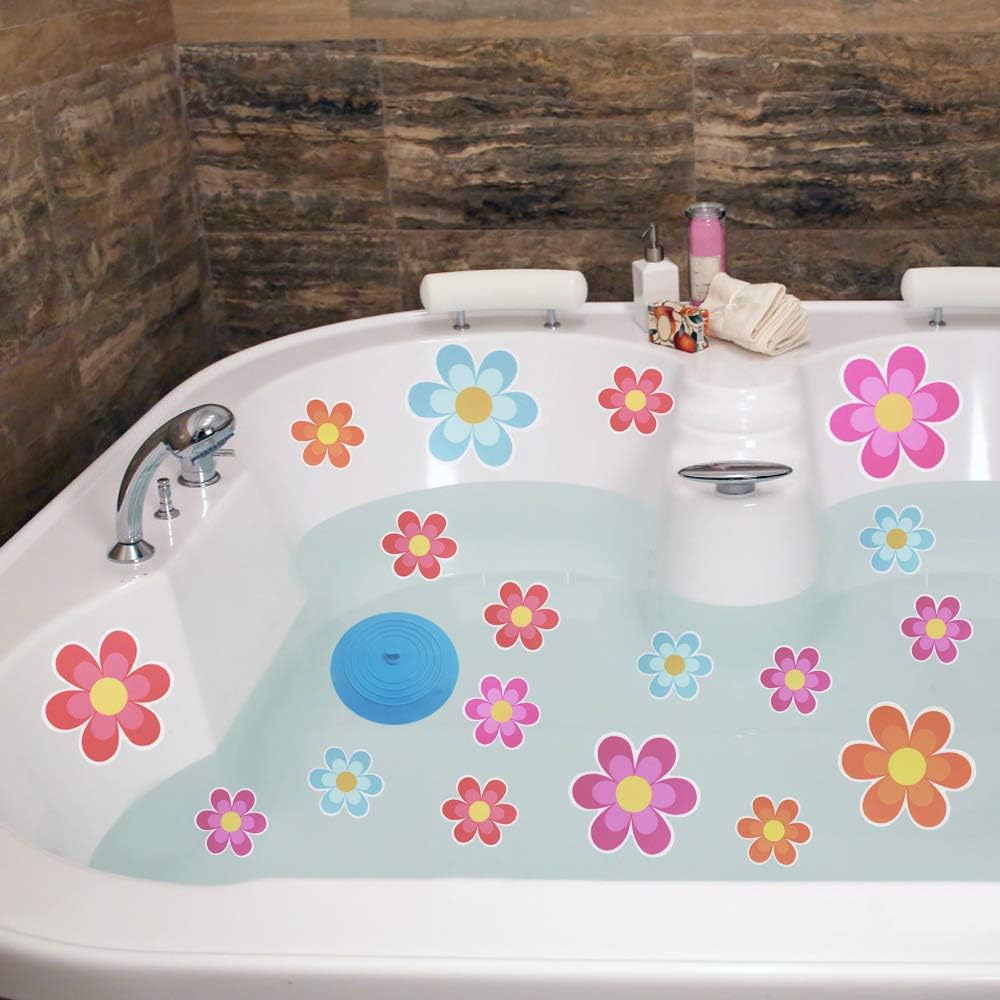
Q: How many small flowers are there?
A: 13